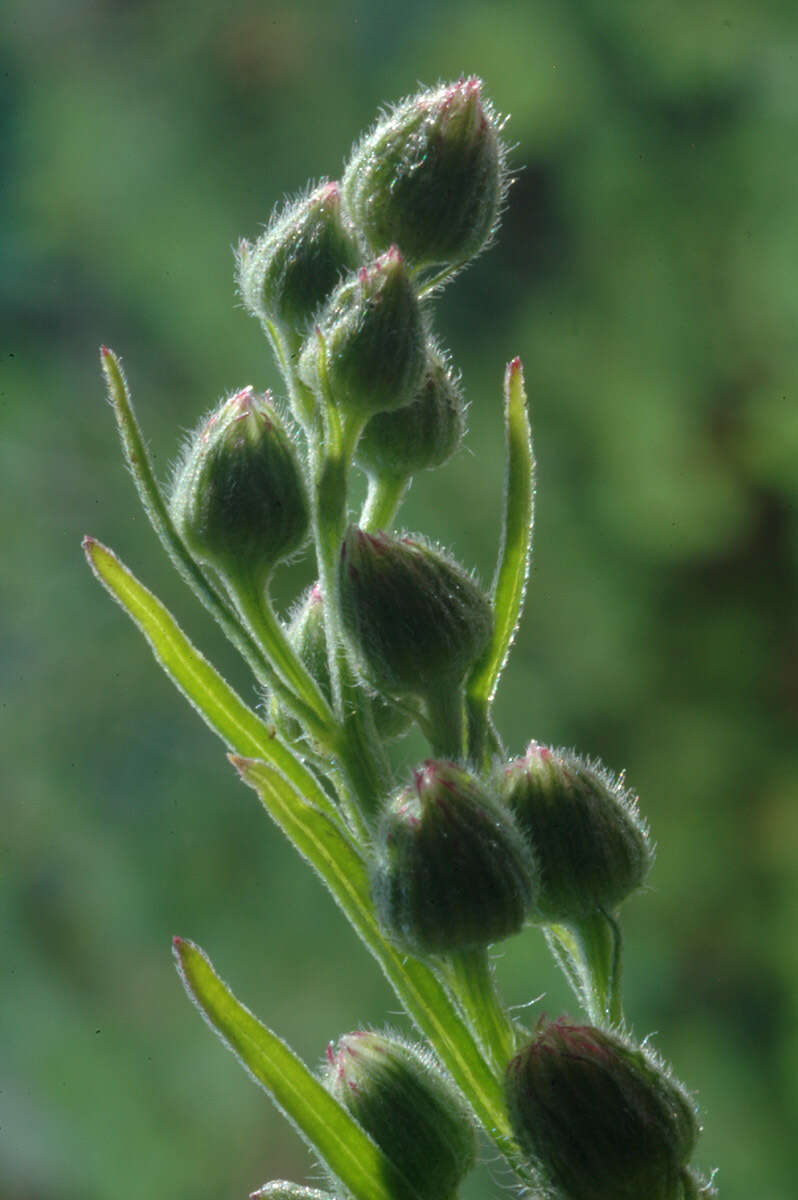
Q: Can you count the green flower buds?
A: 11